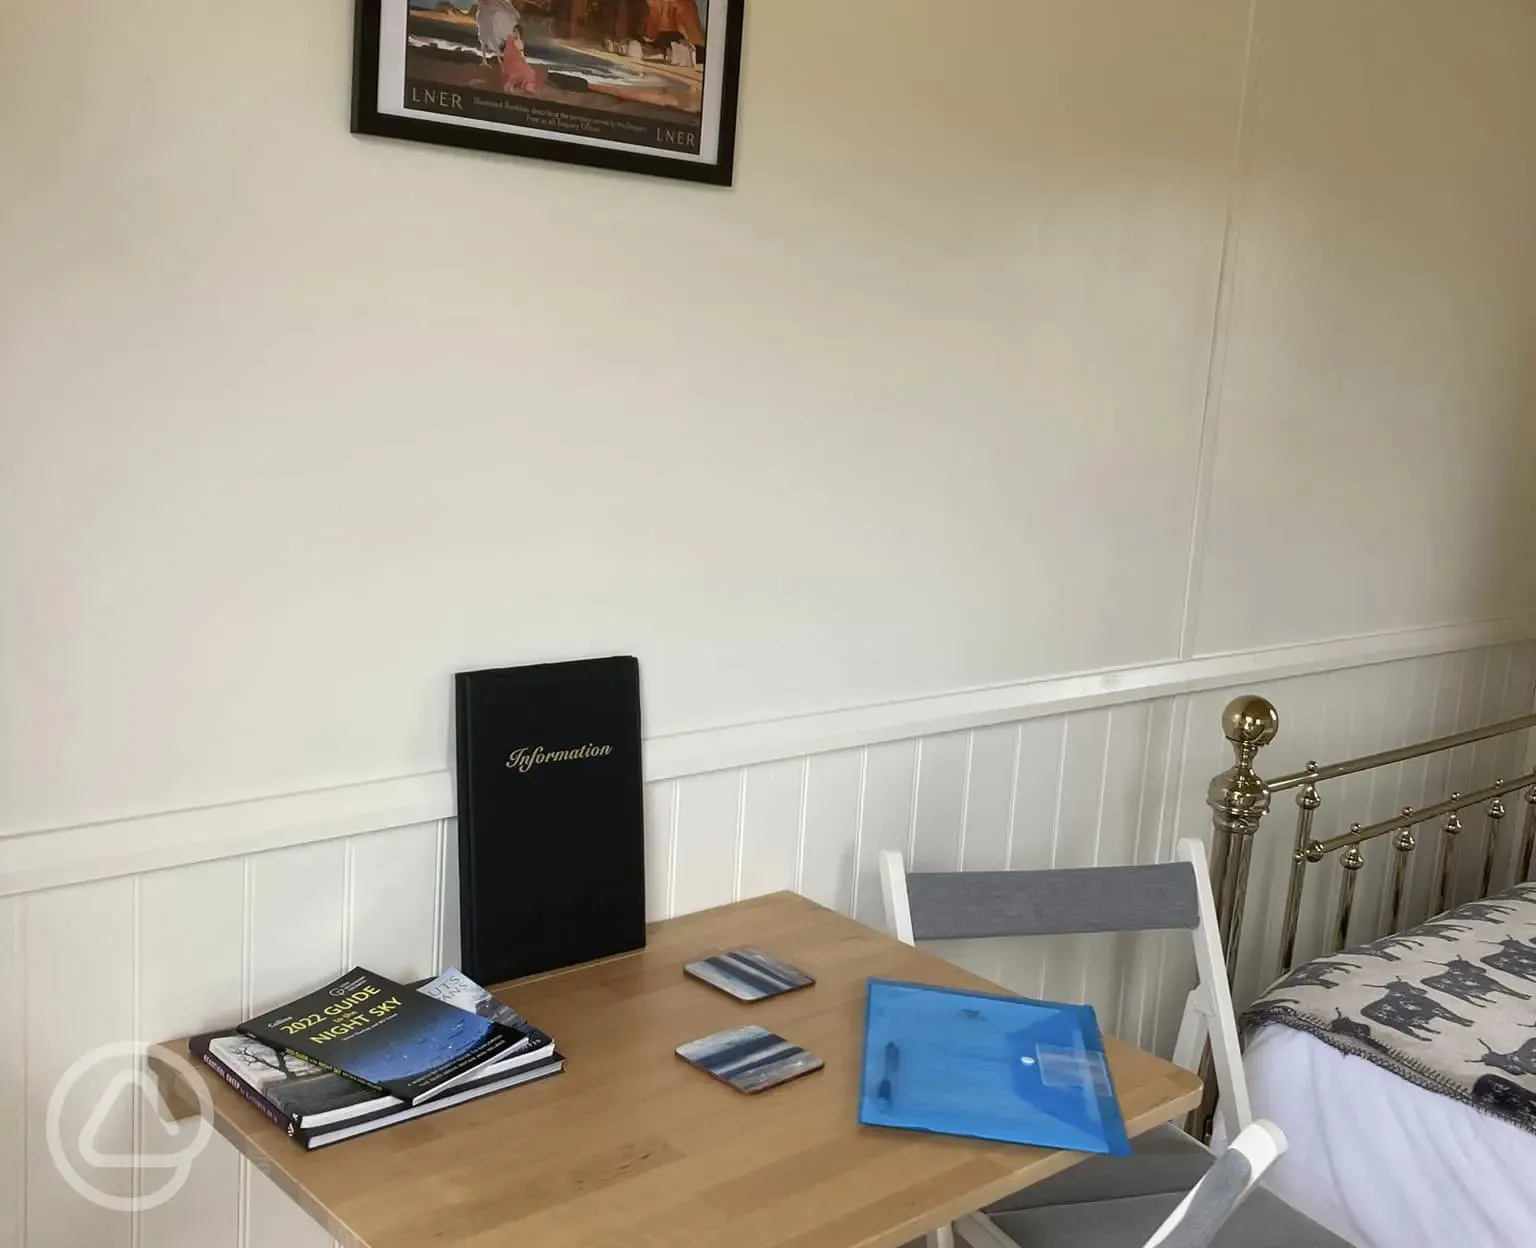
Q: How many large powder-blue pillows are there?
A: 0